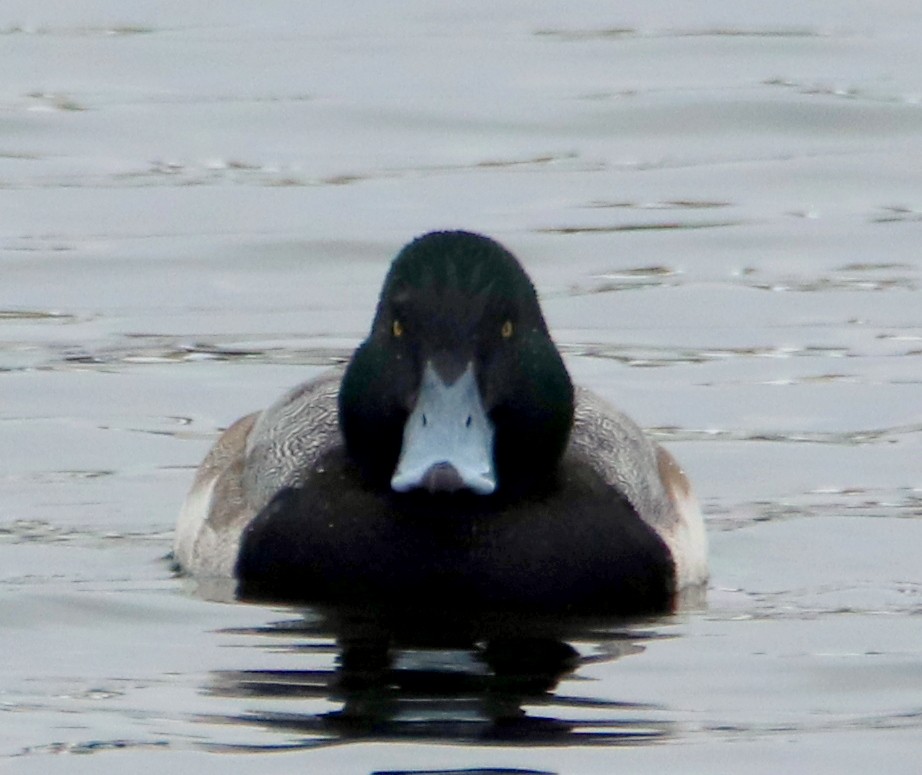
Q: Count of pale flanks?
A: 2